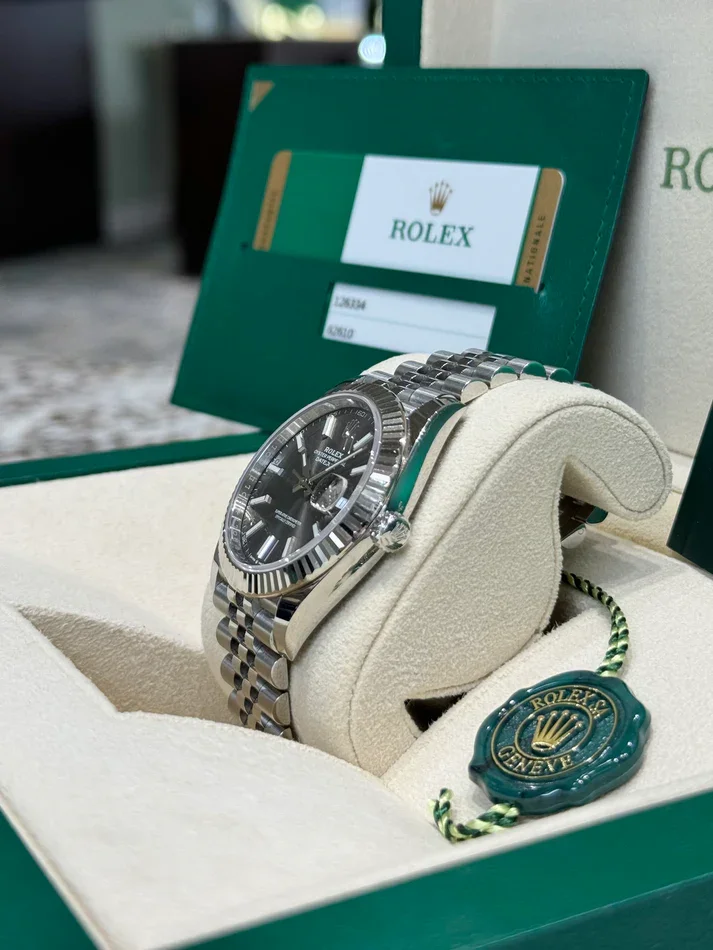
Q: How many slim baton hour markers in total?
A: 10